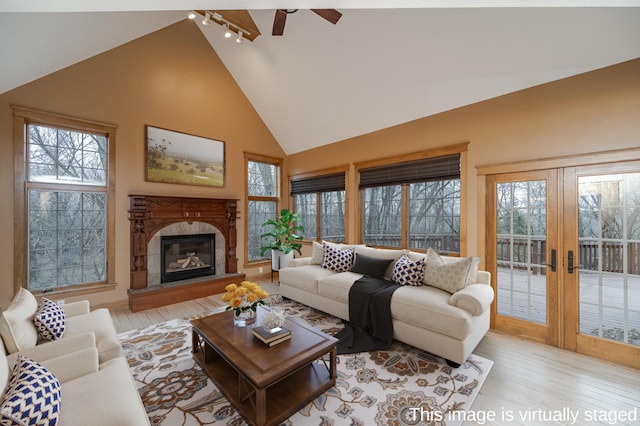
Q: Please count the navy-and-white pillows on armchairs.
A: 2